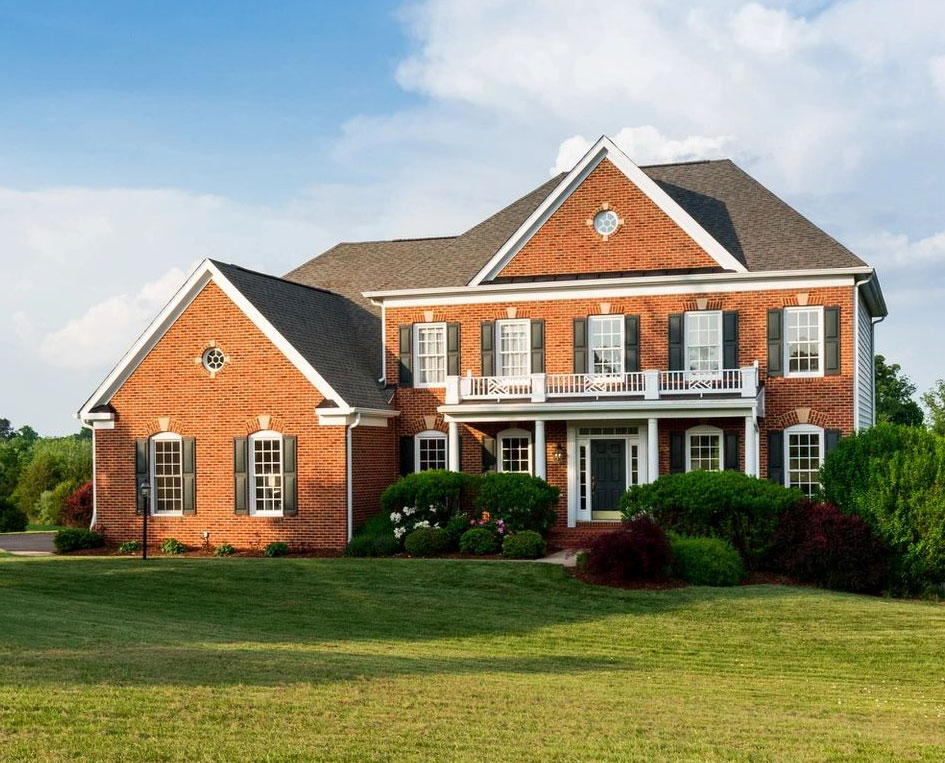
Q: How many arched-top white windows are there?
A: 6